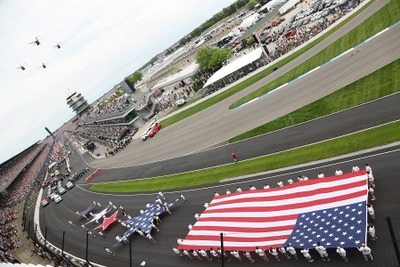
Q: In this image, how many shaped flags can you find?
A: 4